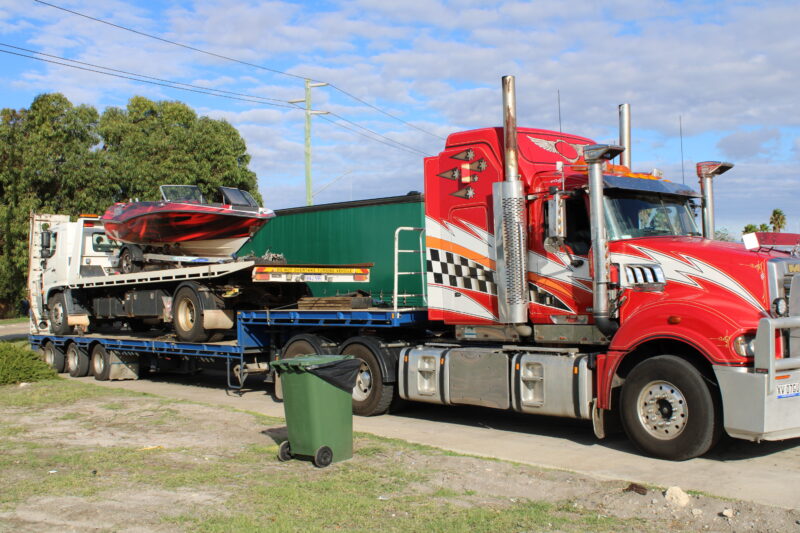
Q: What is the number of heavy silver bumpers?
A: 1